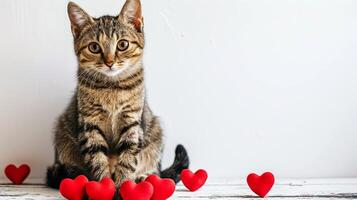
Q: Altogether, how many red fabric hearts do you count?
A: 7